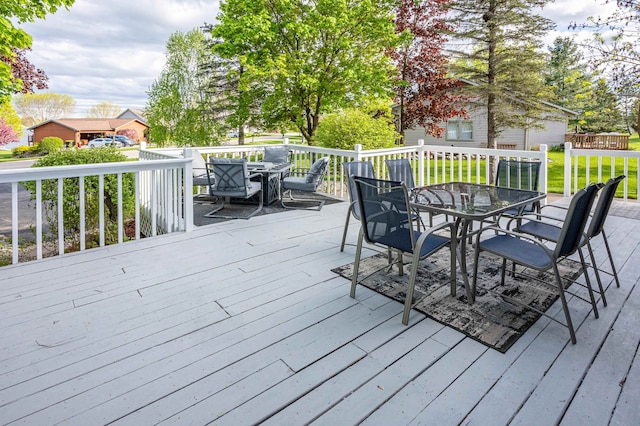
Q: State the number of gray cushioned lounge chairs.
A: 4